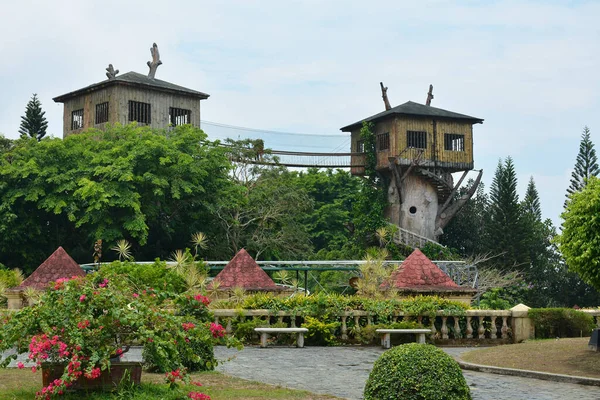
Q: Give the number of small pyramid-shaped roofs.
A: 3